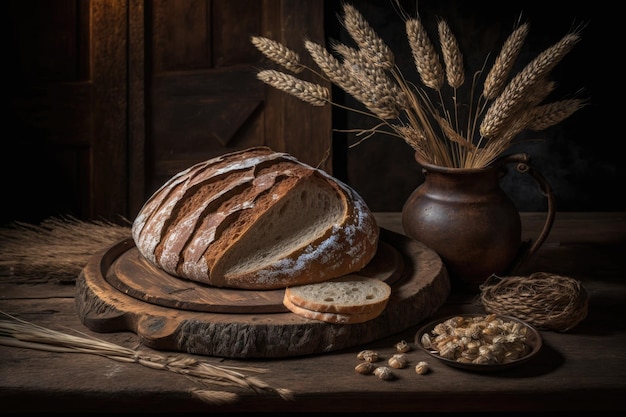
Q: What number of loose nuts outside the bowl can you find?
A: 6